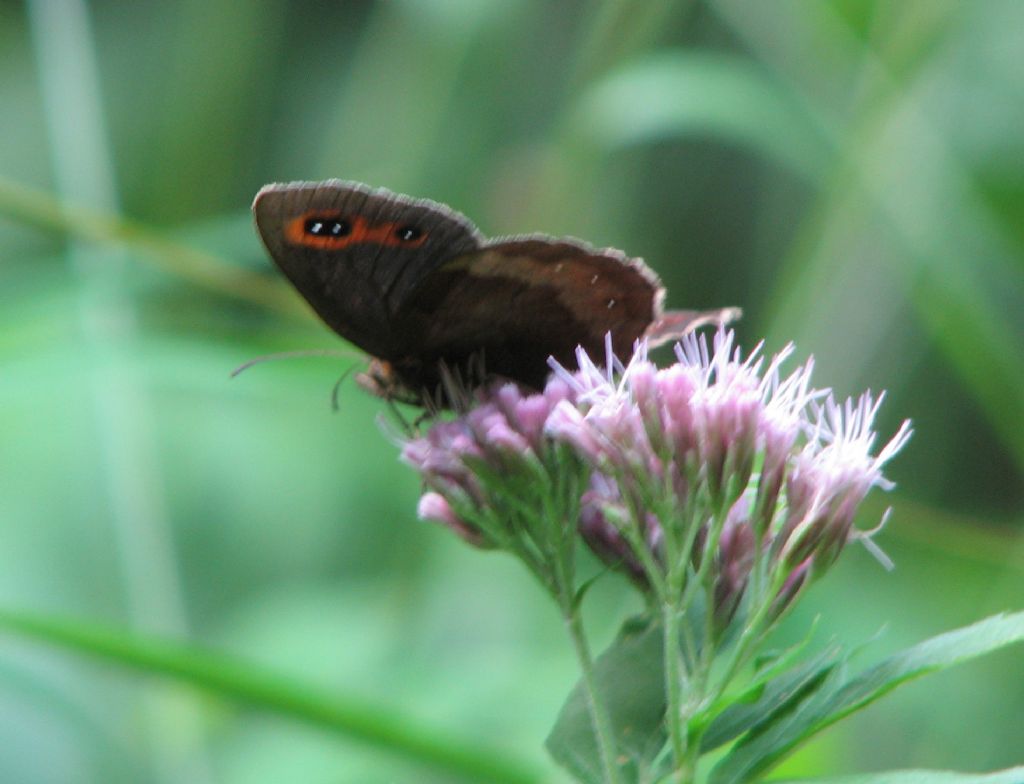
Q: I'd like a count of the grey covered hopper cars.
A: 0